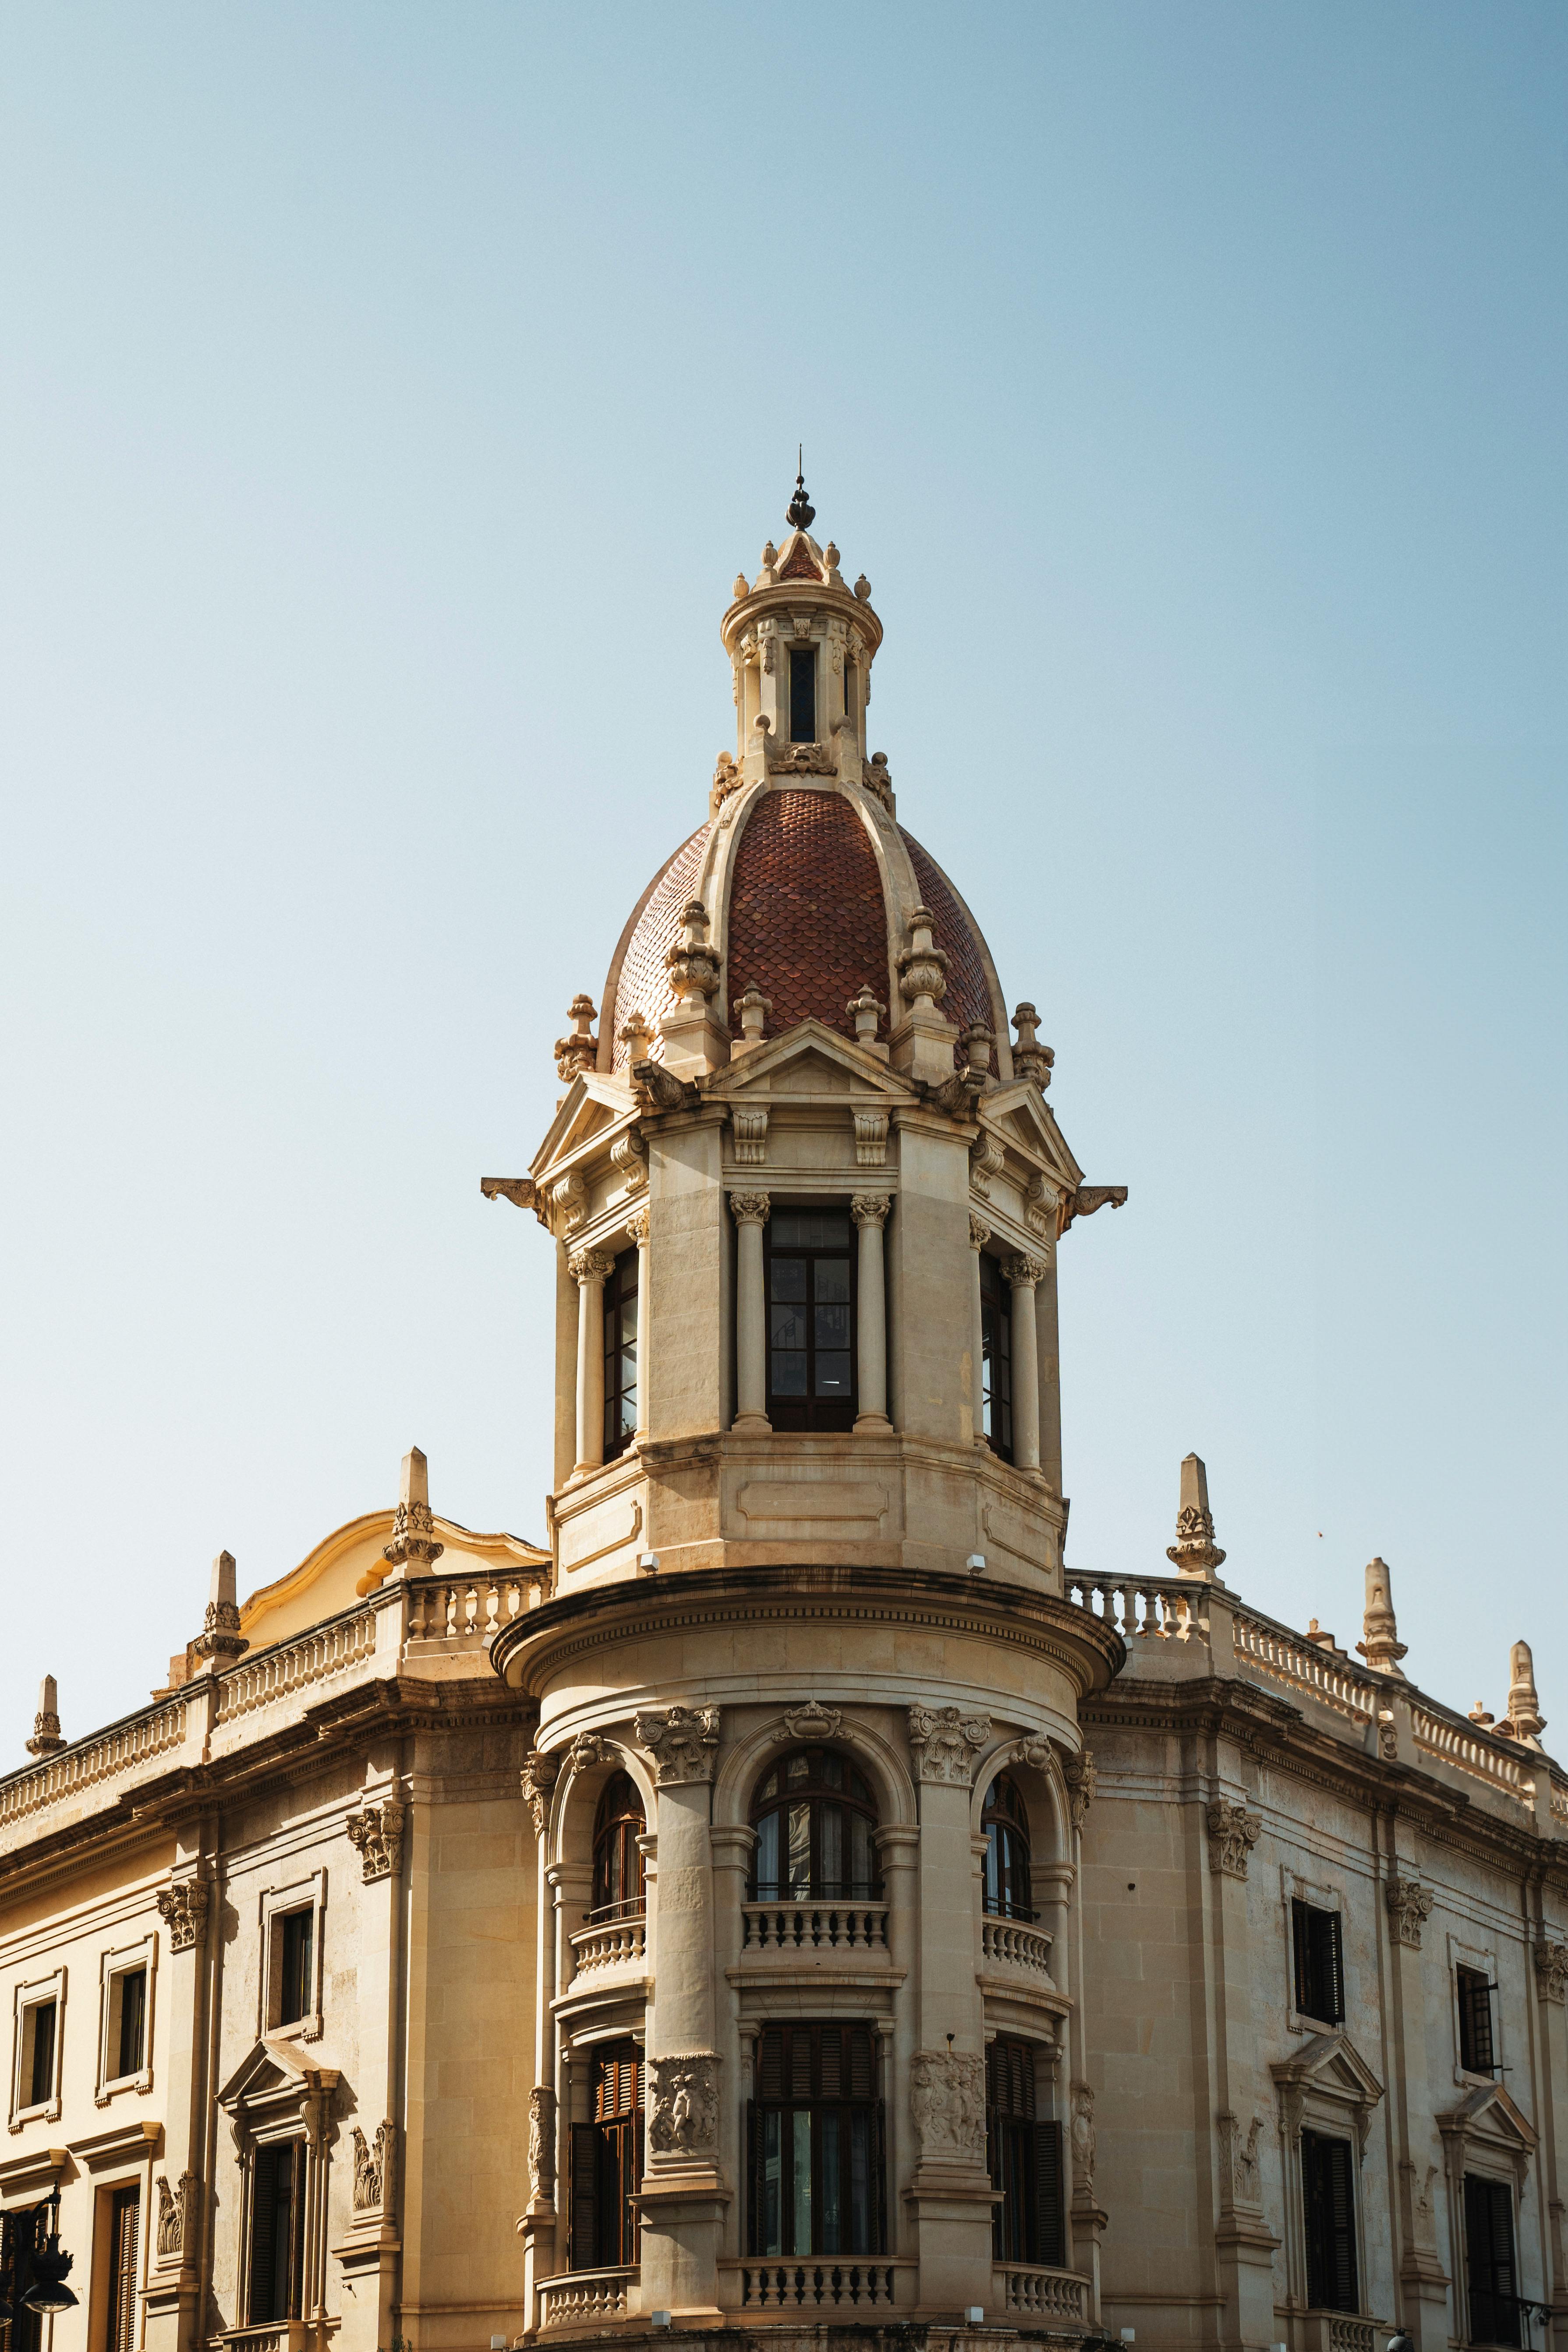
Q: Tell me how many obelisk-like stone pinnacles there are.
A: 6